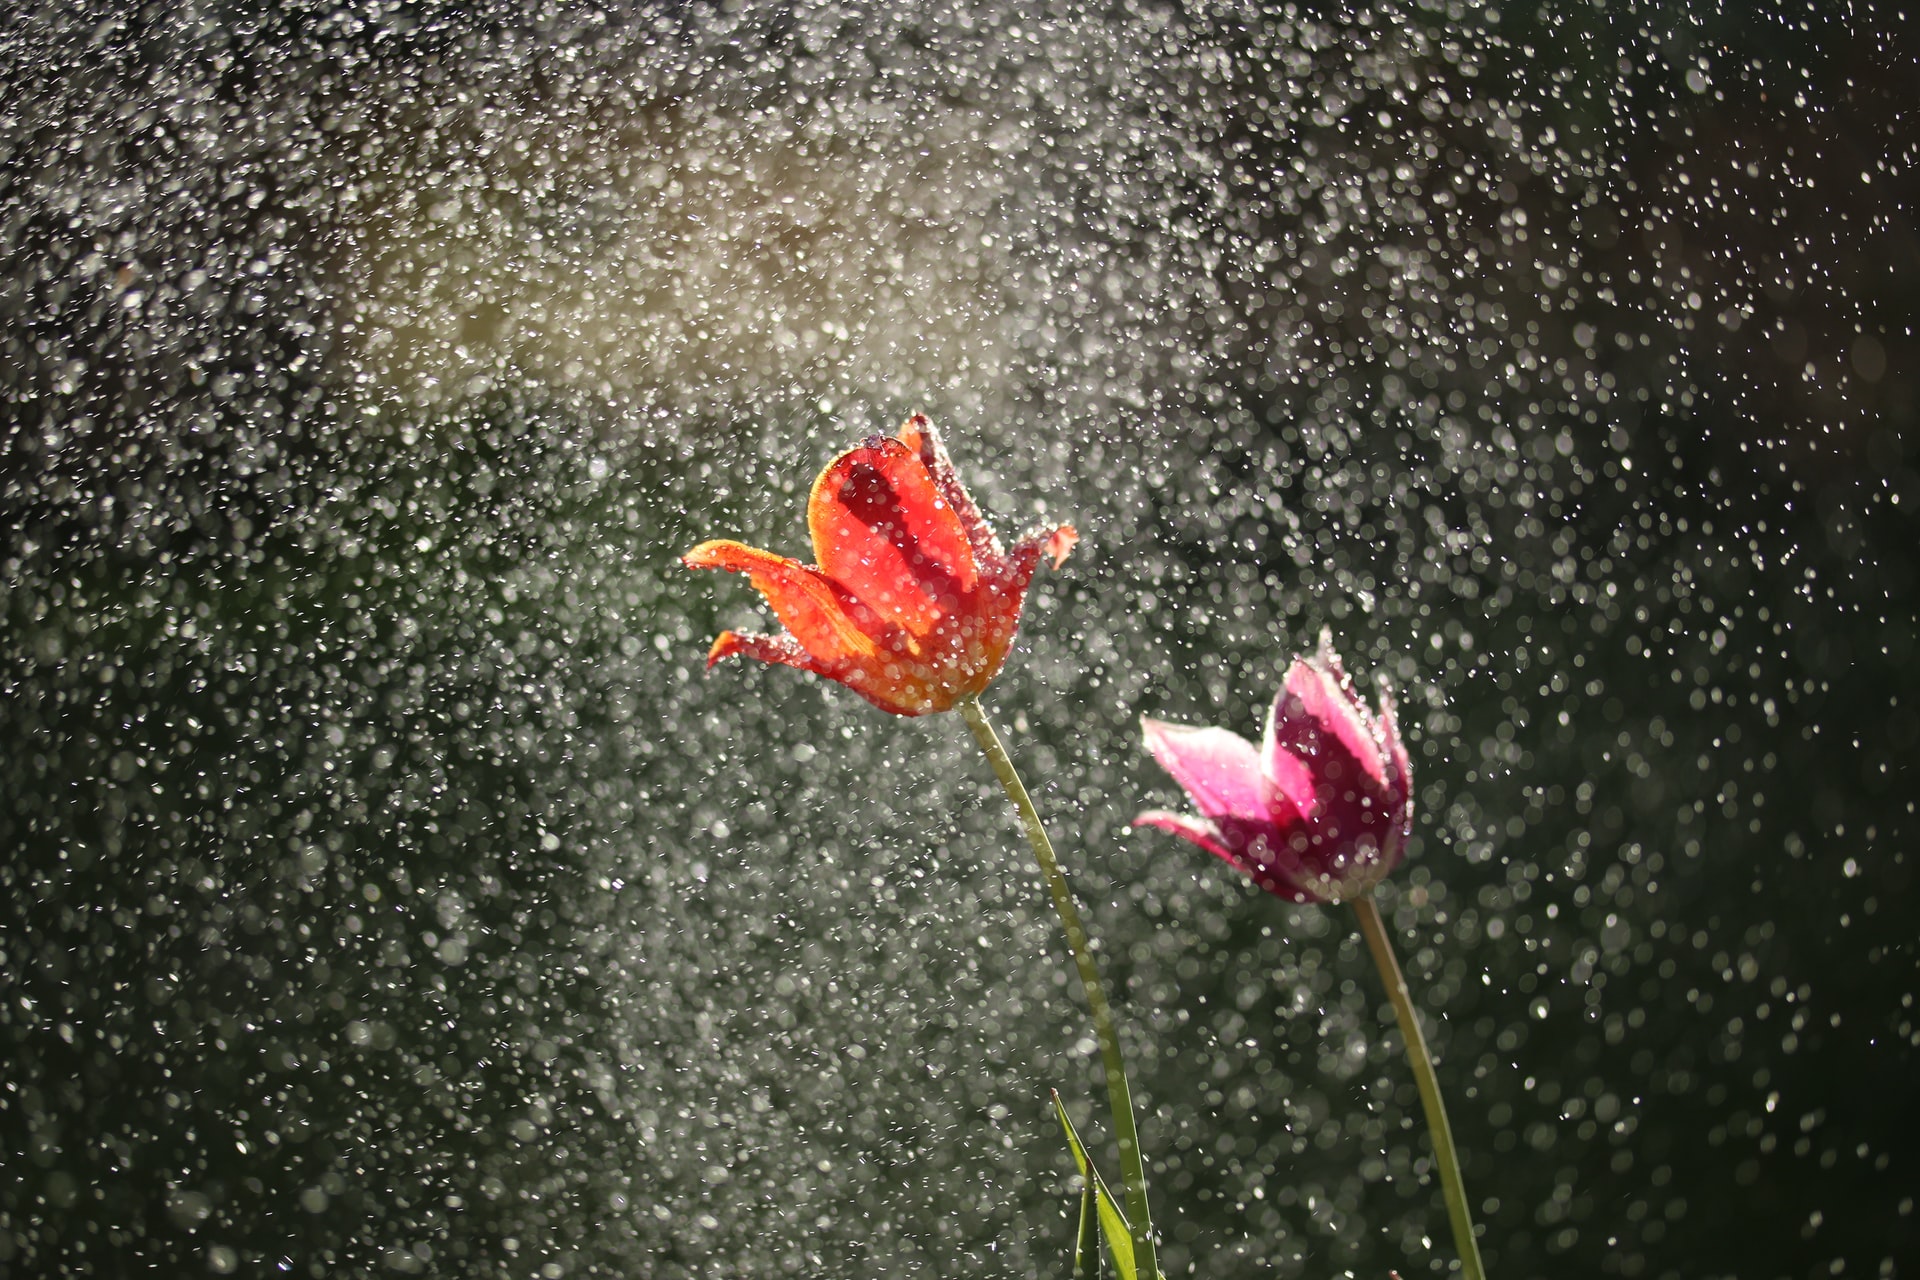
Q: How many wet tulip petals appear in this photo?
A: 10